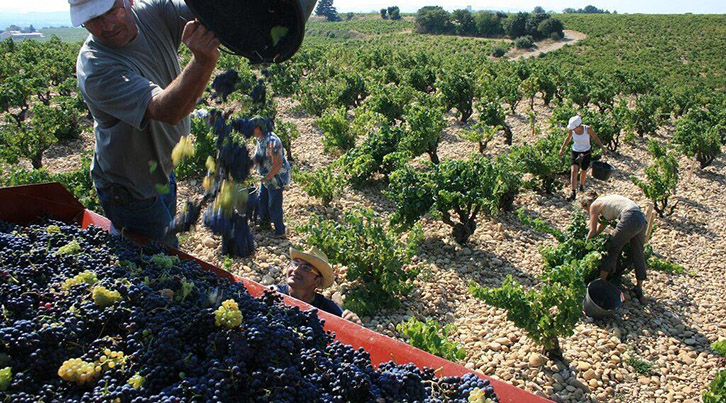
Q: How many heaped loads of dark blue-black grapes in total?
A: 1